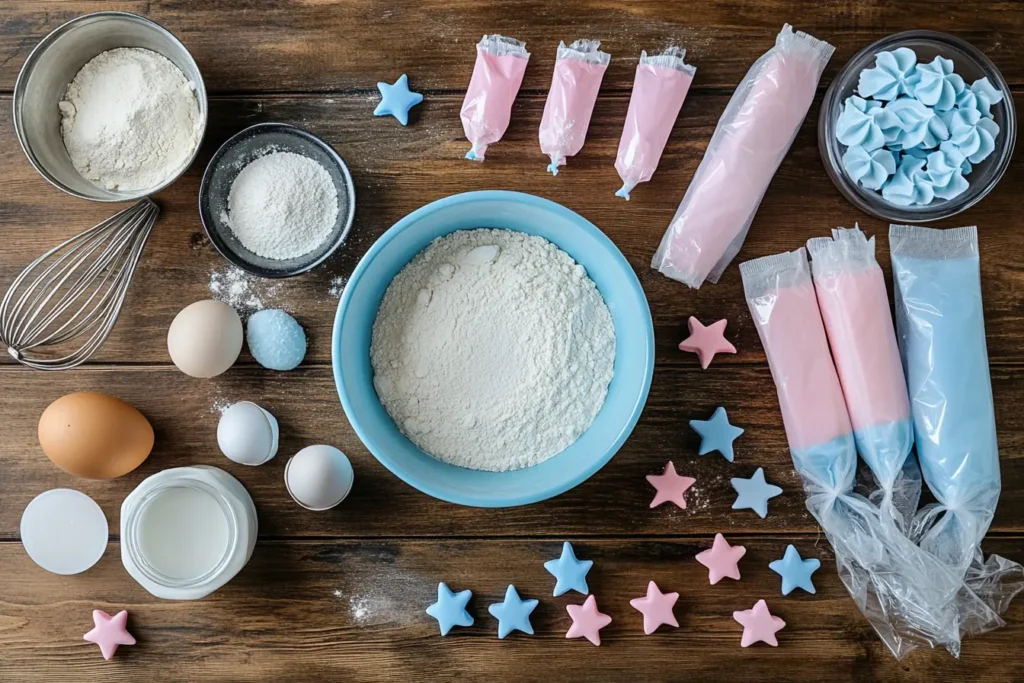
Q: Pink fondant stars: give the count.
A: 7